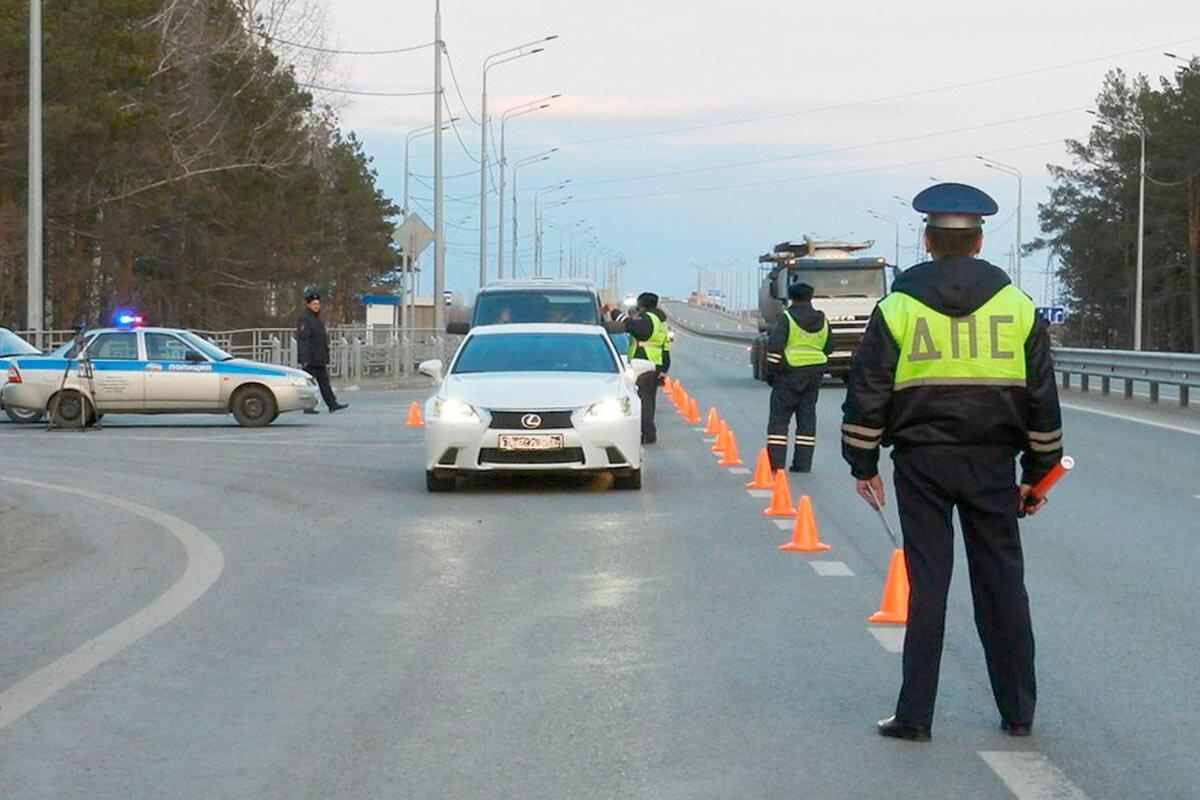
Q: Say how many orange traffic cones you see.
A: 13